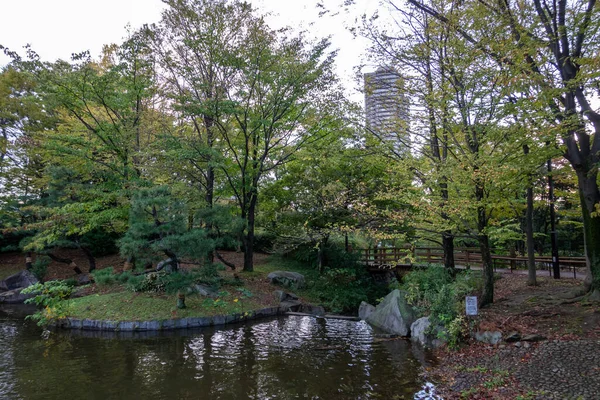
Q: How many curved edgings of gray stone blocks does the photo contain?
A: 1